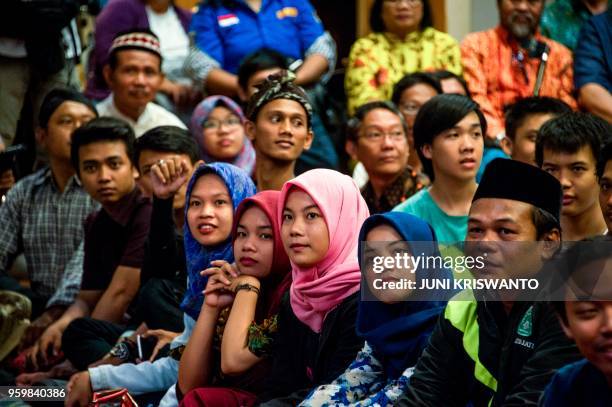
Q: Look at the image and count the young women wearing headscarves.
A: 5